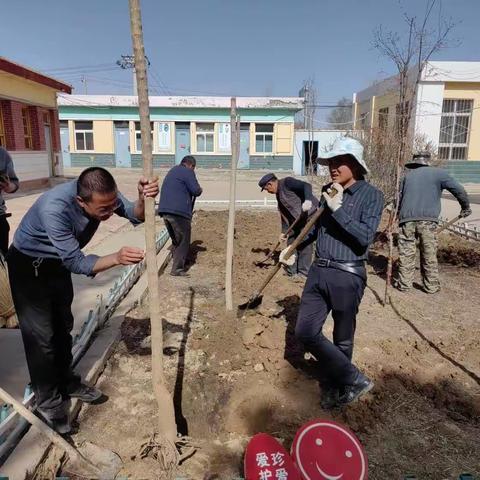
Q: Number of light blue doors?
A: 4